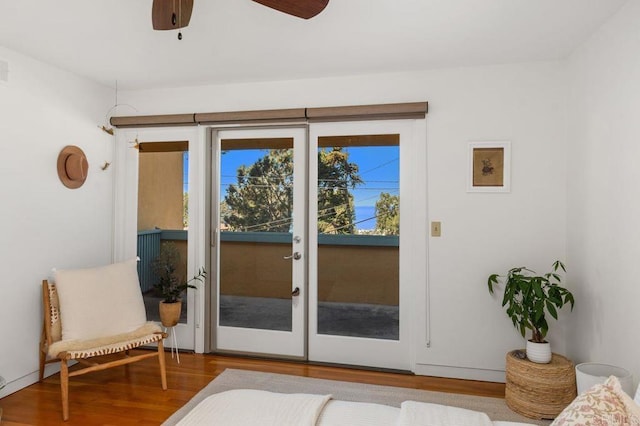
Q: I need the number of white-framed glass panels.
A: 3